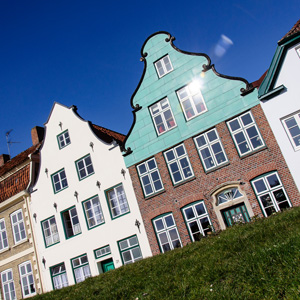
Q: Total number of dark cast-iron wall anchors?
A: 10